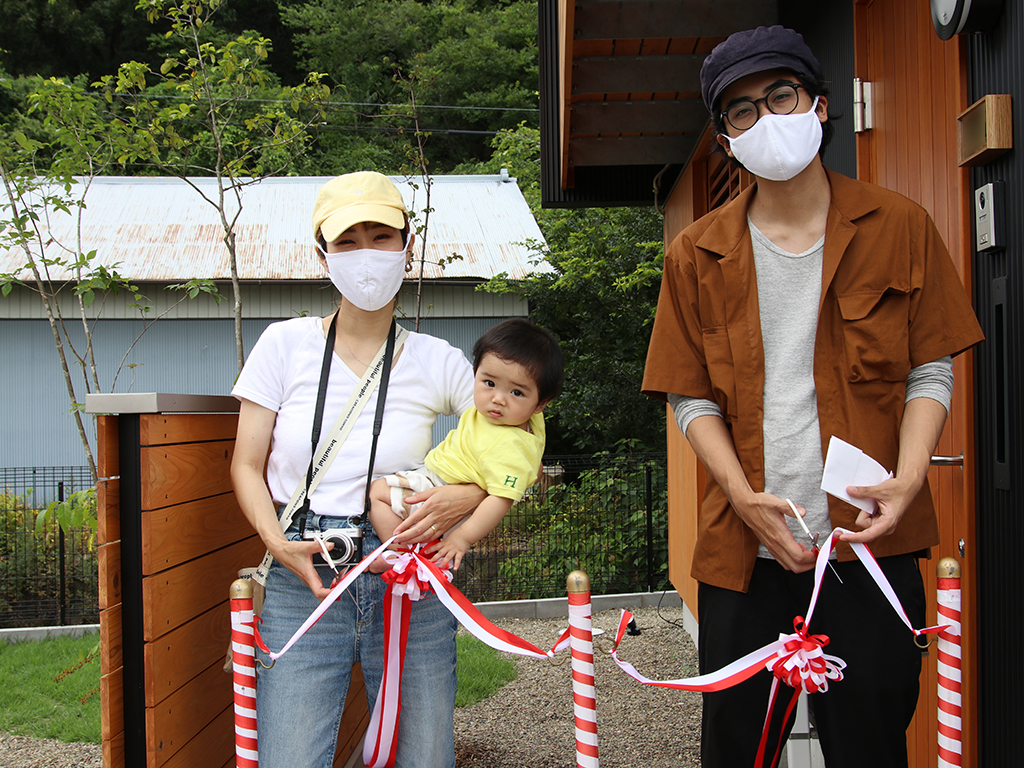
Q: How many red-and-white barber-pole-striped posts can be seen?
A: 3